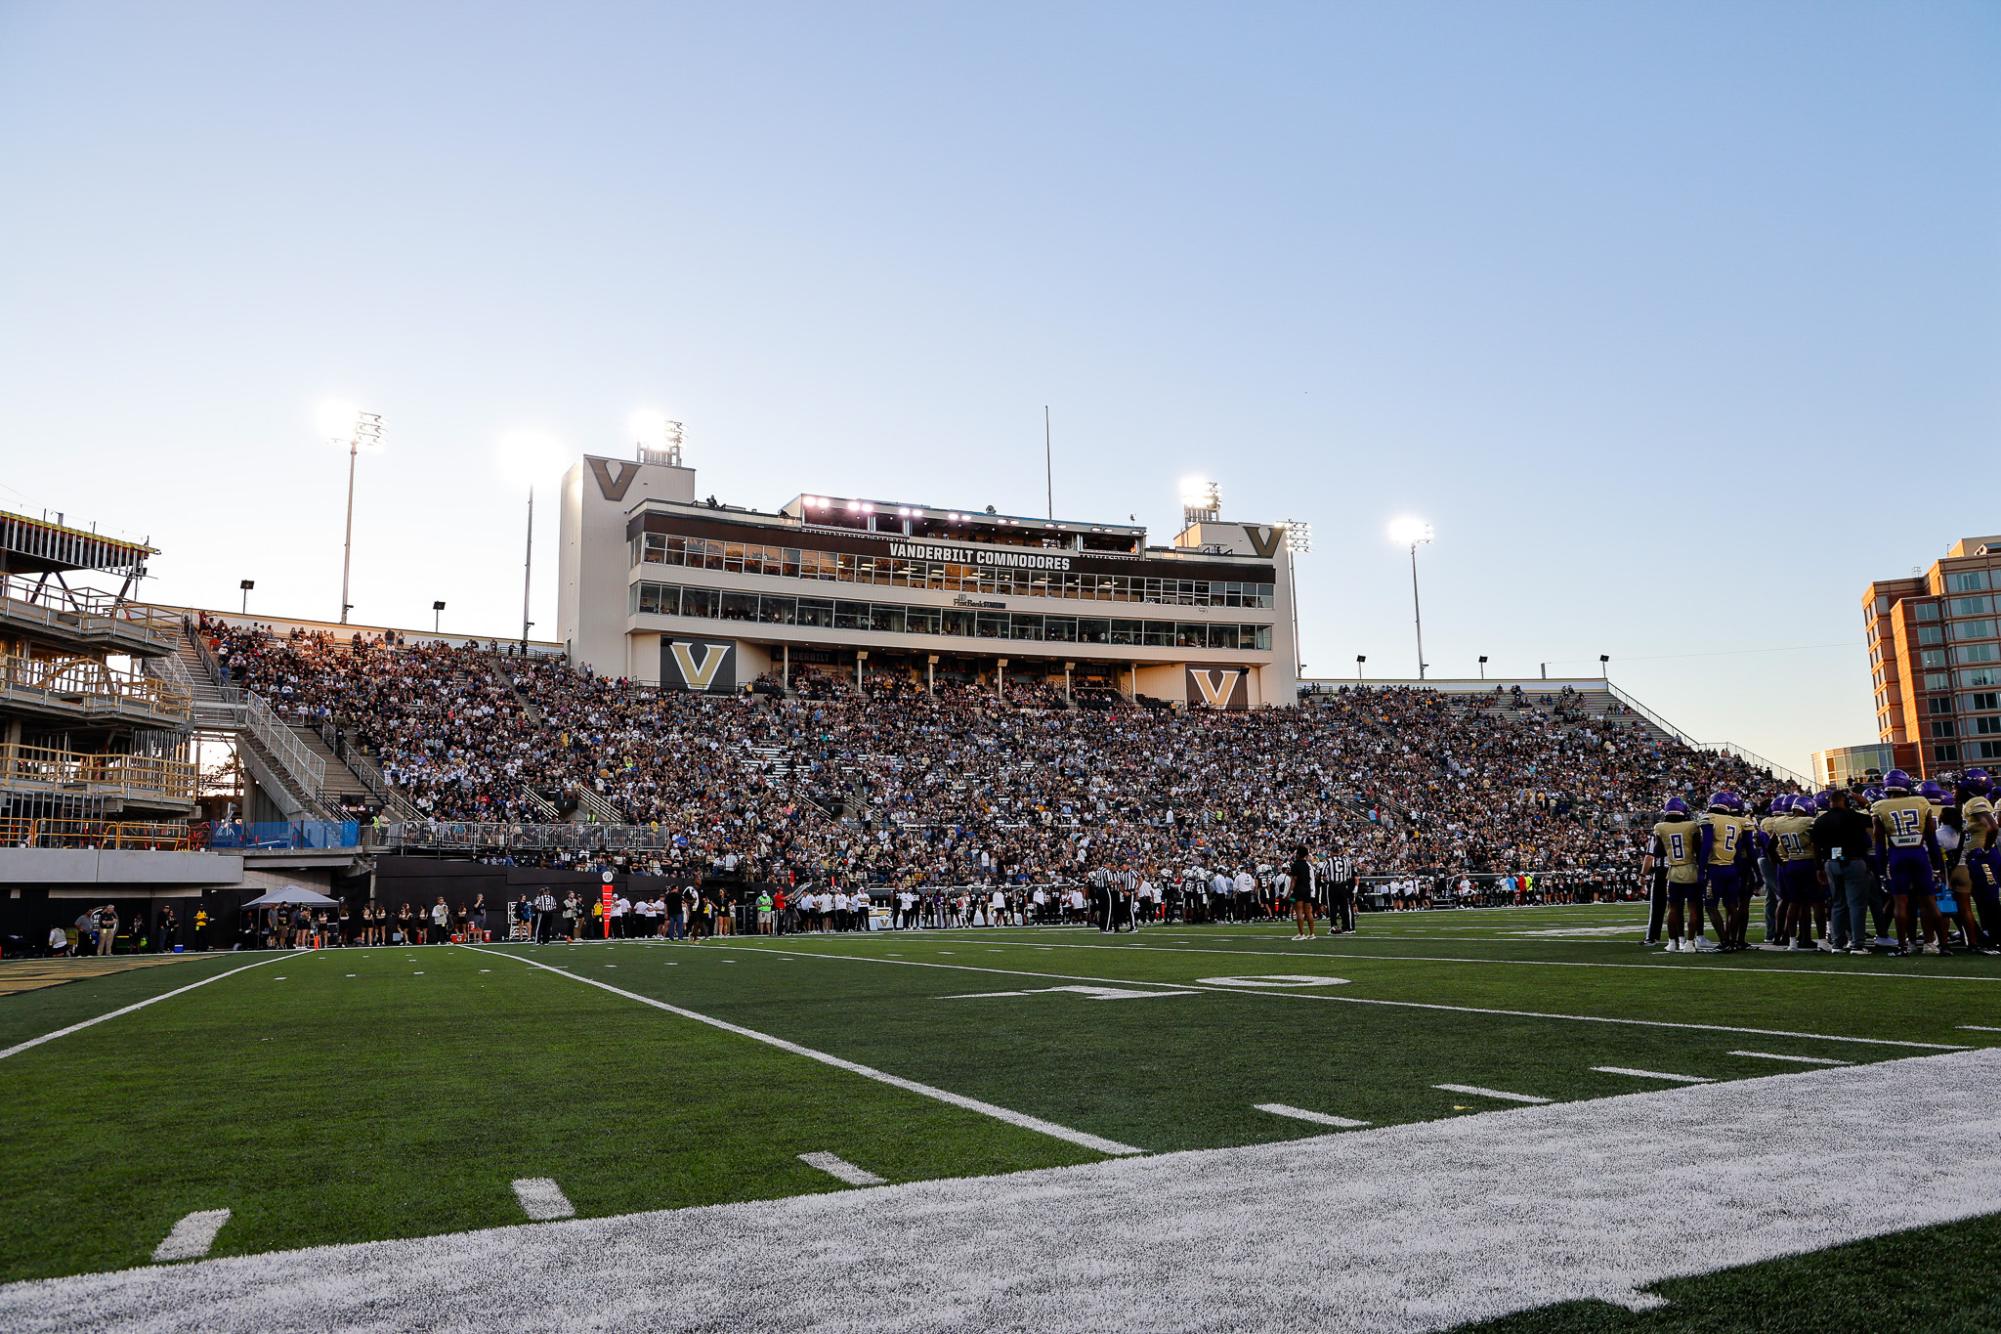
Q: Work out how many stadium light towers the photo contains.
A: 6